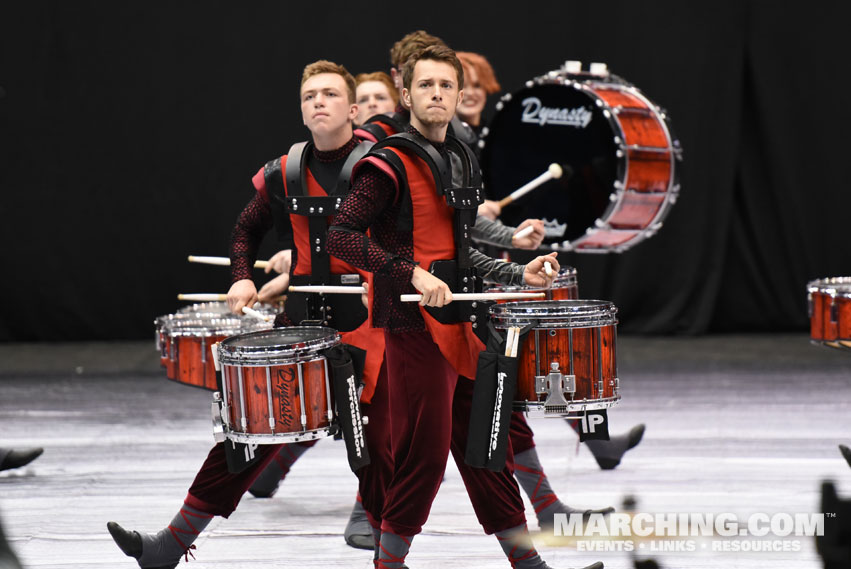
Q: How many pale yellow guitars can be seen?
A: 0